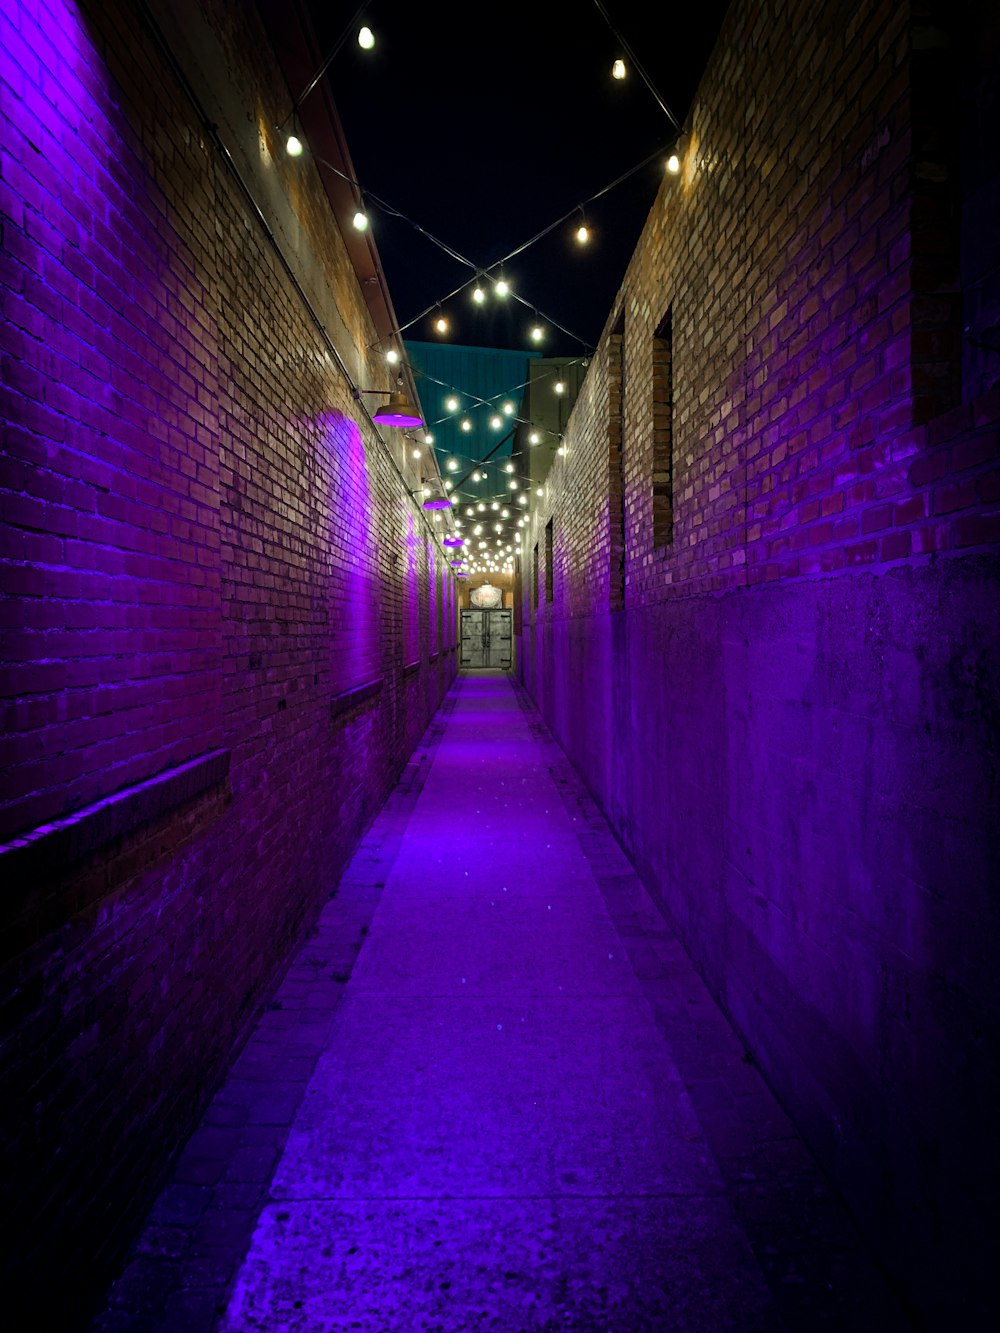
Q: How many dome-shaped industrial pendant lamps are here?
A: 5